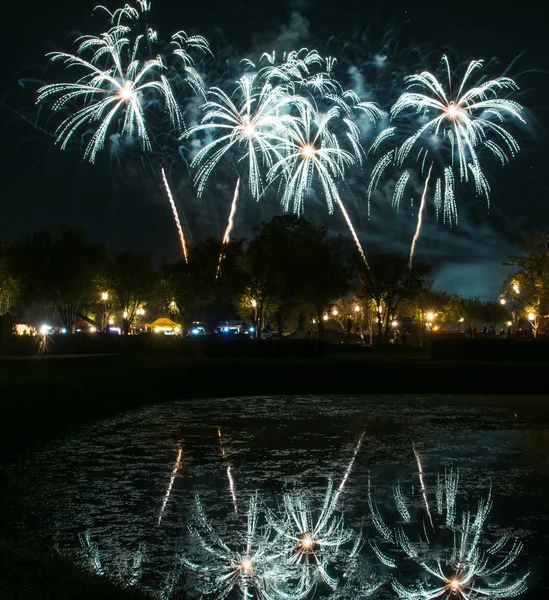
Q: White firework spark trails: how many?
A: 4